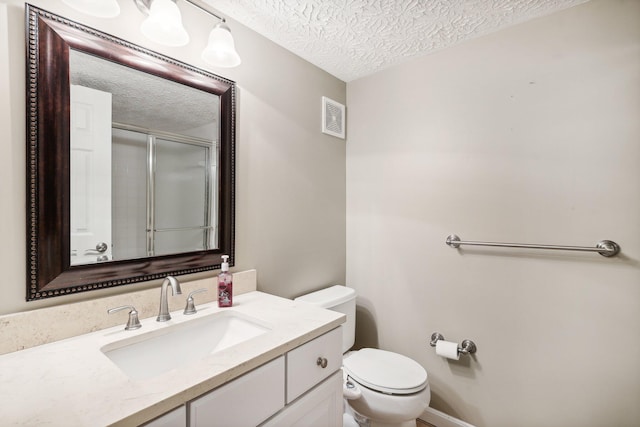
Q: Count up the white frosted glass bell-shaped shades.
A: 3